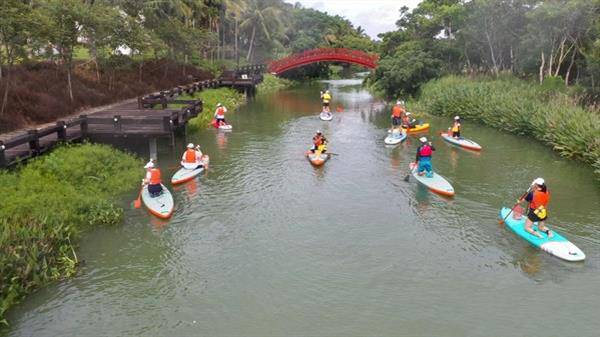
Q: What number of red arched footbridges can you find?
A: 1